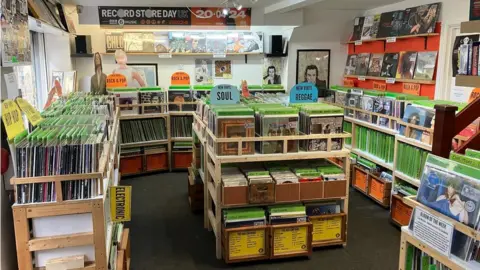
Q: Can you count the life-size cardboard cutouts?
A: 2